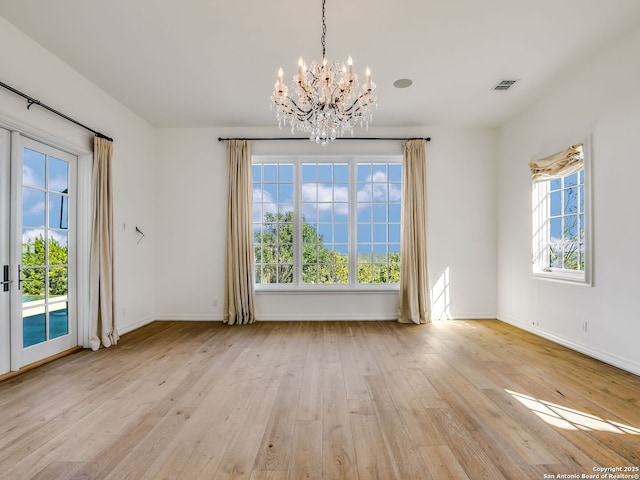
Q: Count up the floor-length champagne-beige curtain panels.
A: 3